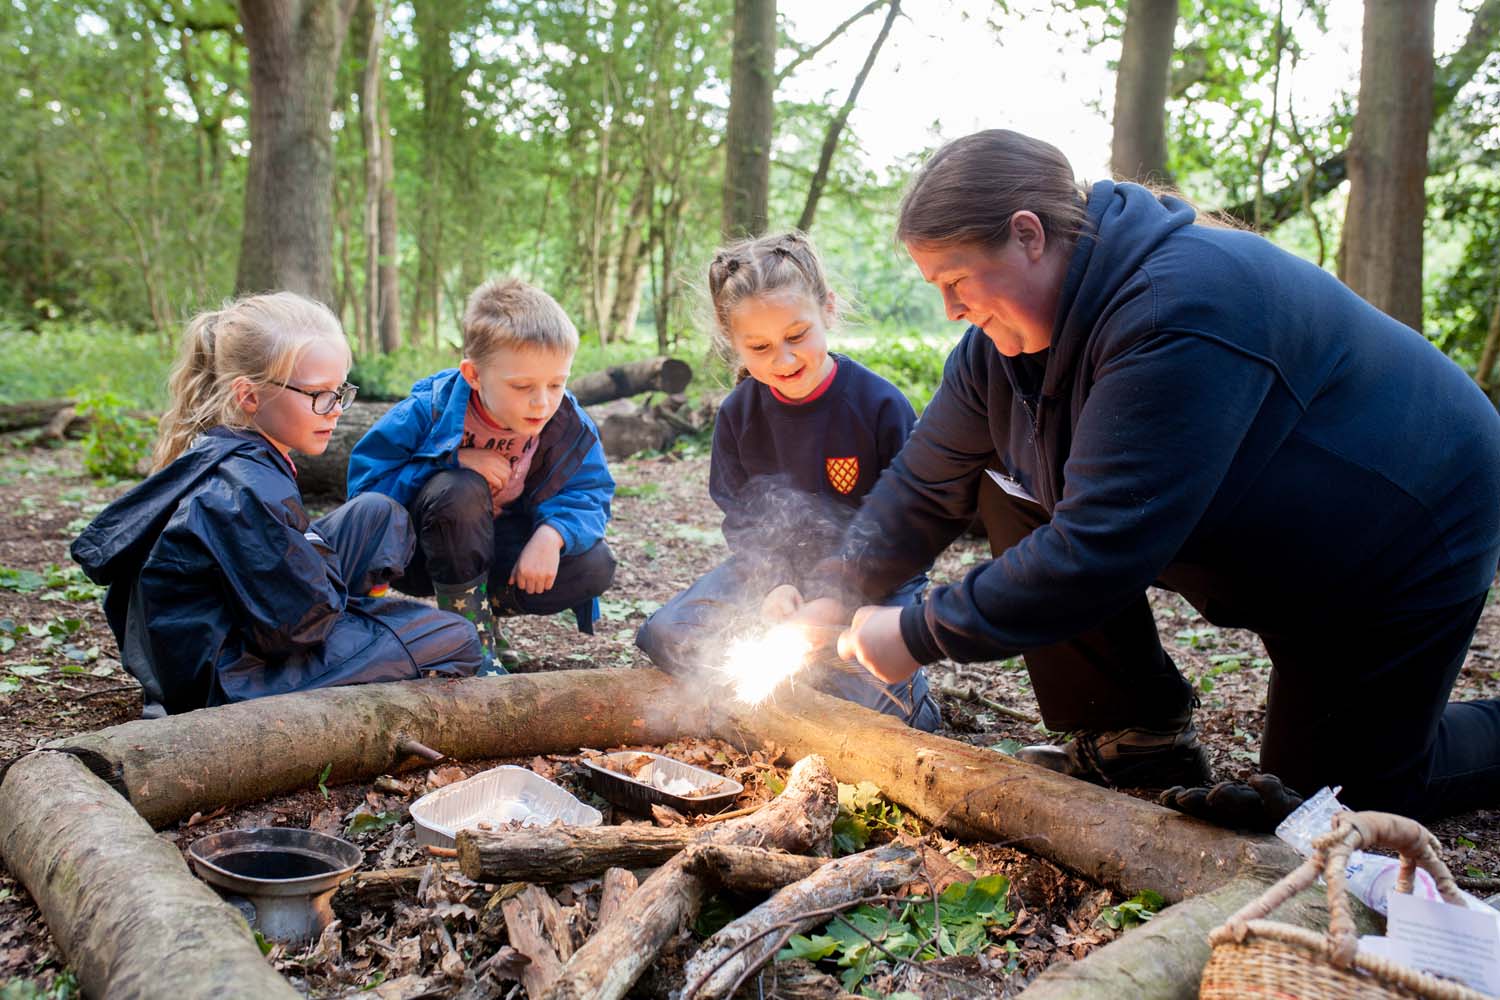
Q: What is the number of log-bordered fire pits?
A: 1